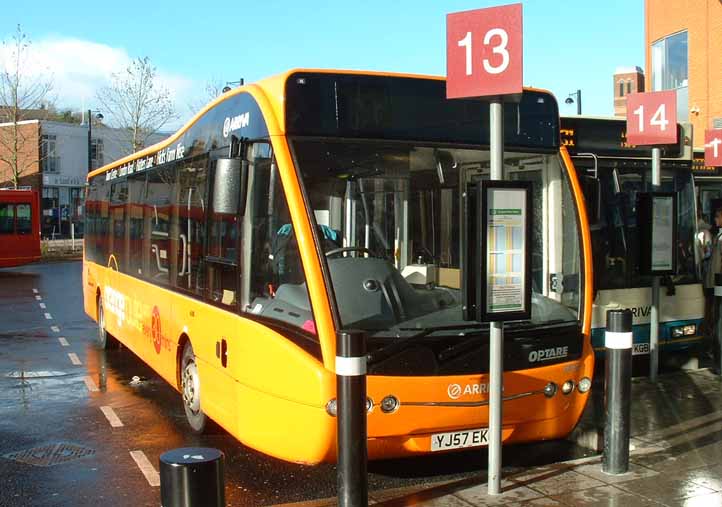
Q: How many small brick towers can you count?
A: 1